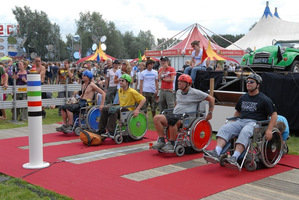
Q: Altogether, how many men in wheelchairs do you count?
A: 4